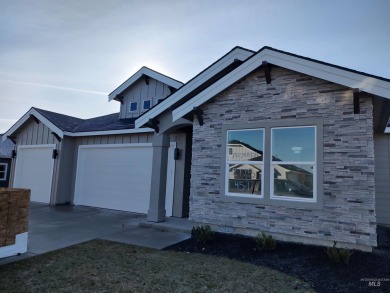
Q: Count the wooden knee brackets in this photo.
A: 11